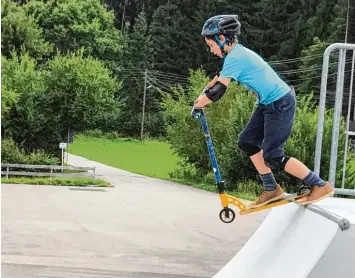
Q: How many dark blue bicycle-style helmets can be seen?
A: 1